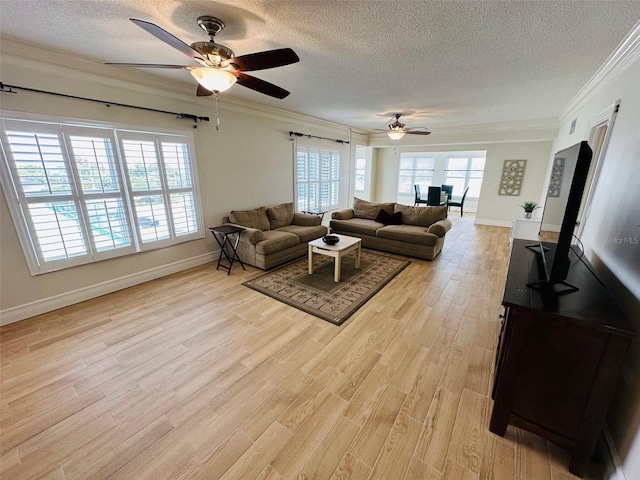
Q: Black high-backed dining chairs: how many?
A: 4